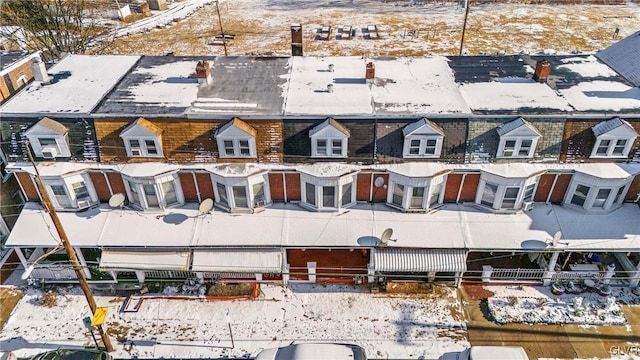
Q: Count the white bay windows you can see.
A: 7